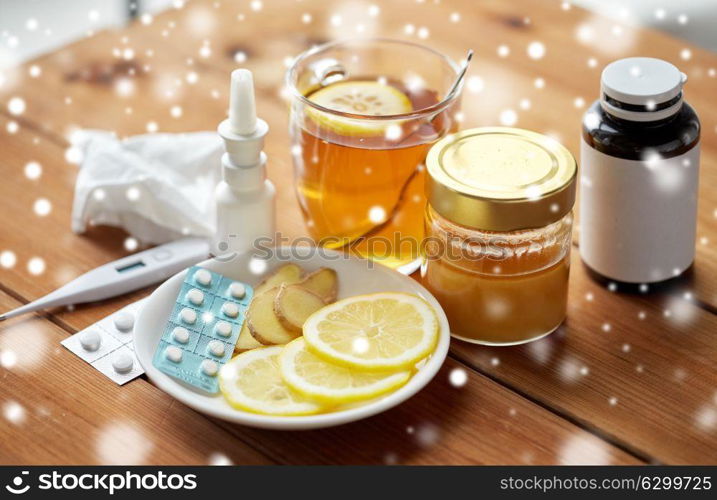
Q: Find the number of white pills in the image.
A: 13